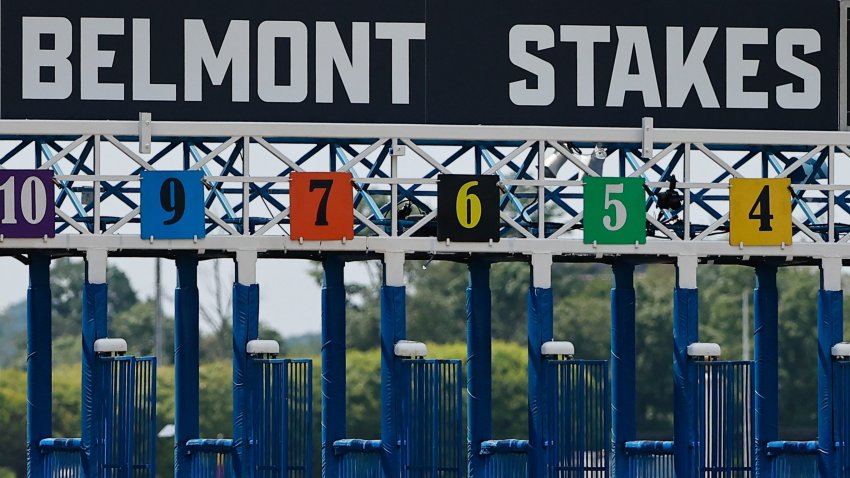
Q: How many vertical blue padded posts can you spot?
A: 12